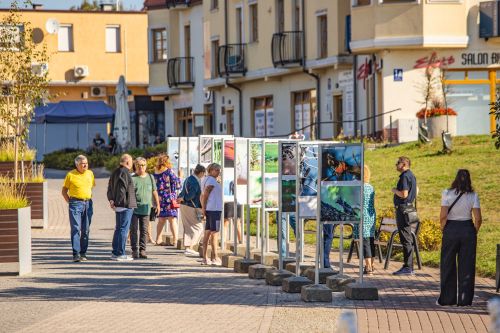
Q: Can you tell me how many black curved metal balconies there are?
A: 3